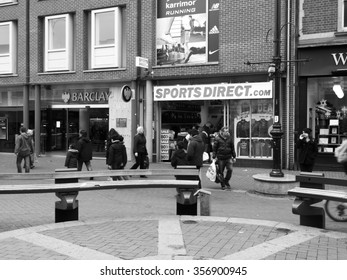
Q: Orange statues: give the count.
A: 0